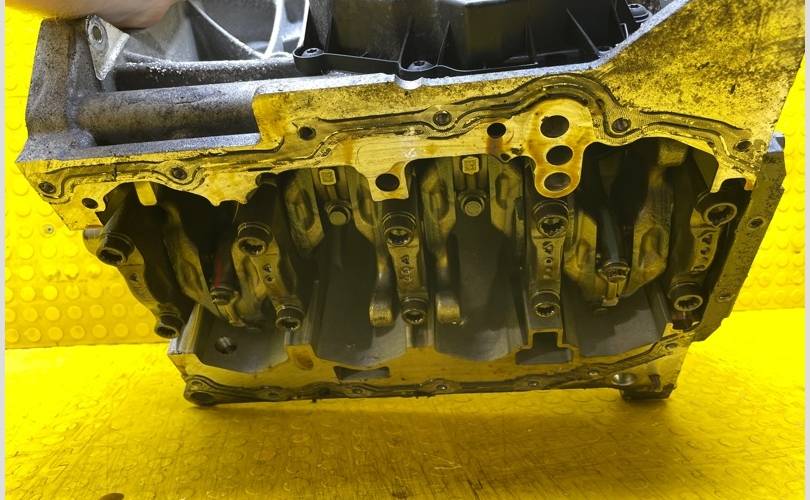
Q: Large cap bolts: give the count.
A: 10